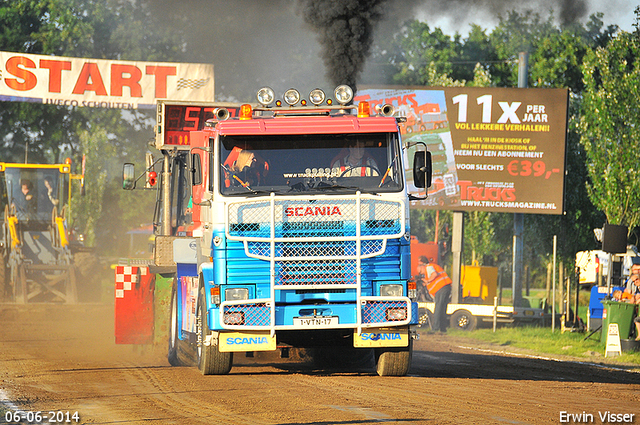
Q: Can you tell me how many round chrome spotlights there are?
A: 4